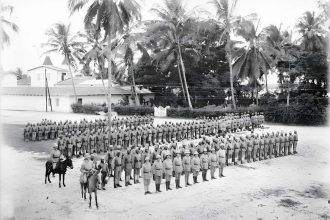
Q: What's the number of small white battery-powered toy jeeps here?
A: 0